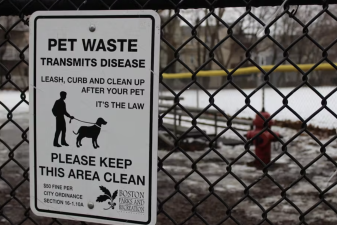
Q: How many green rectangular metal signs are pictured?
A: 0